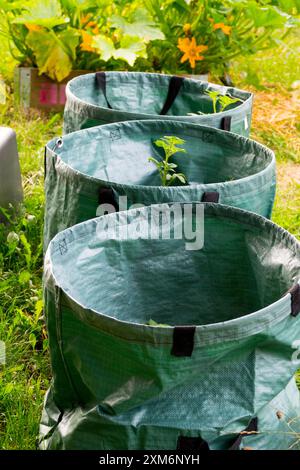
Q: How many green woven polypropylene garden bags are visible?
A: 3